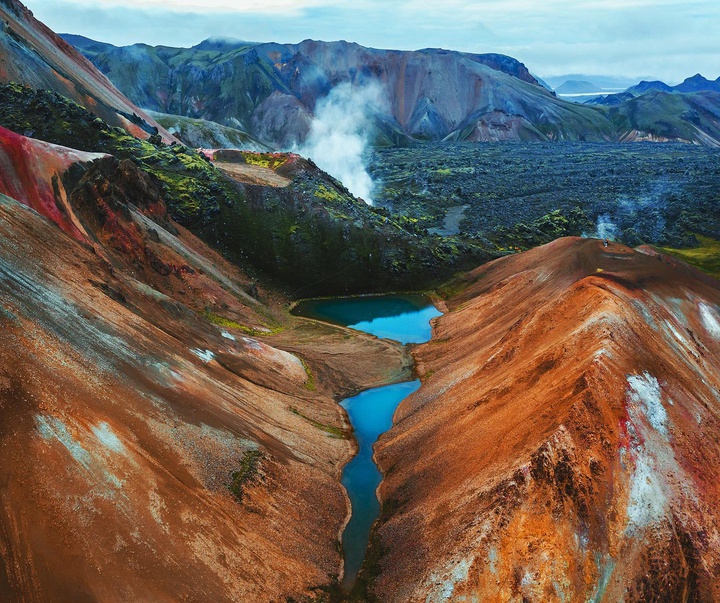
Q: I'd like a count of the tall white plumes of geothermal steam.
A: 1